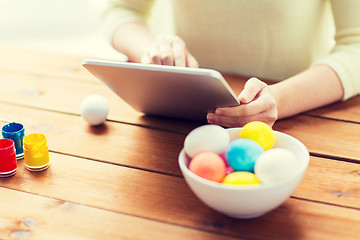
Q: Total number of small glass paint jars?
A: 3